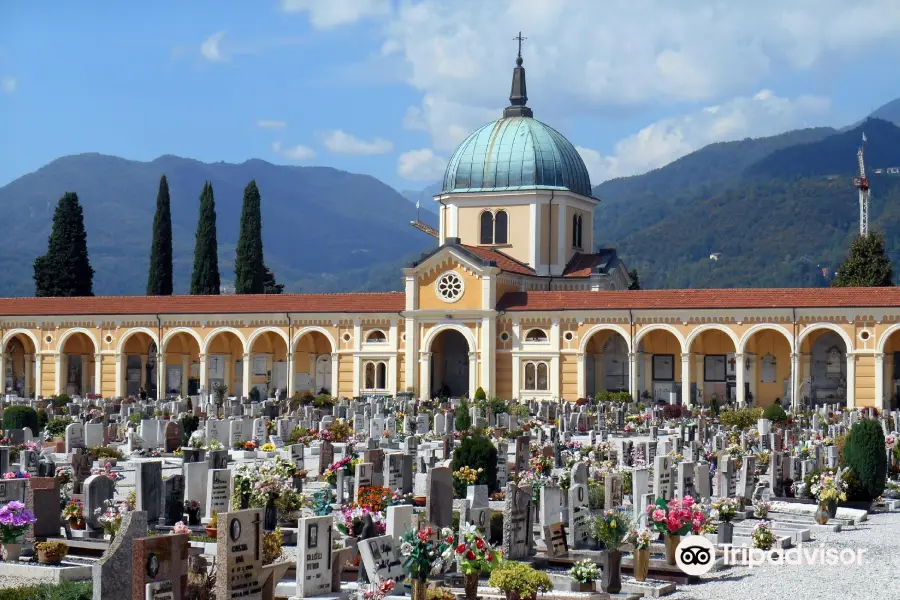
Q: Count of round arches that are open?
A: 14